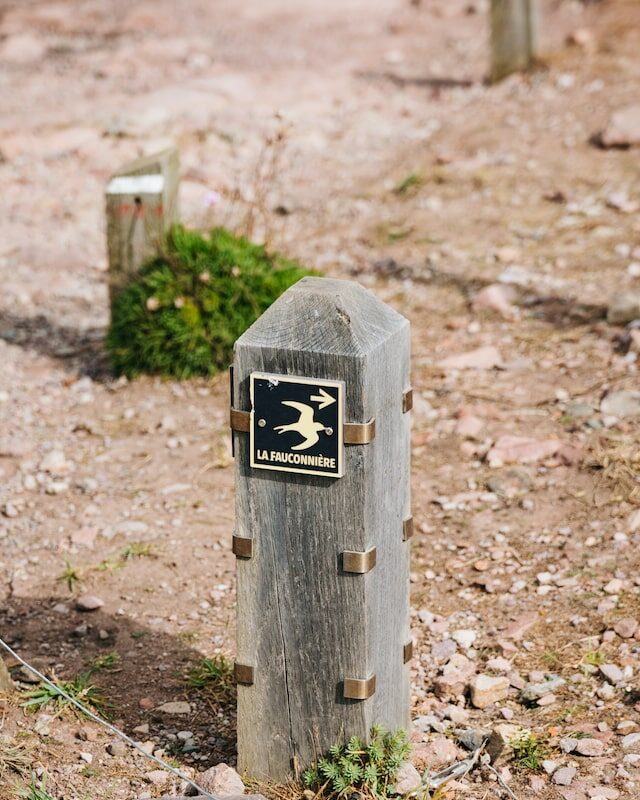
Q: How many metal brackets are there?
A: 9